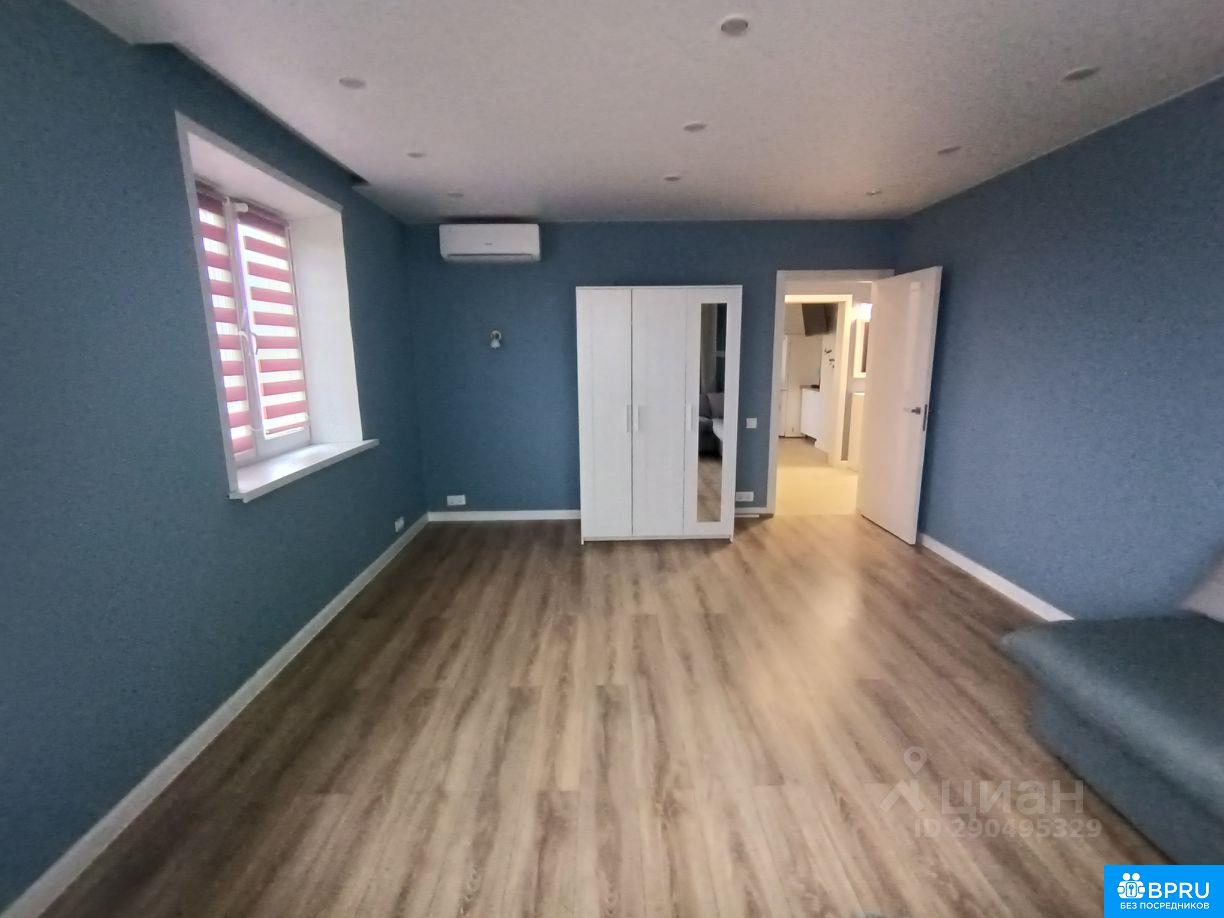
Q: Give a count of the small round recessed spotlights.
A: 9